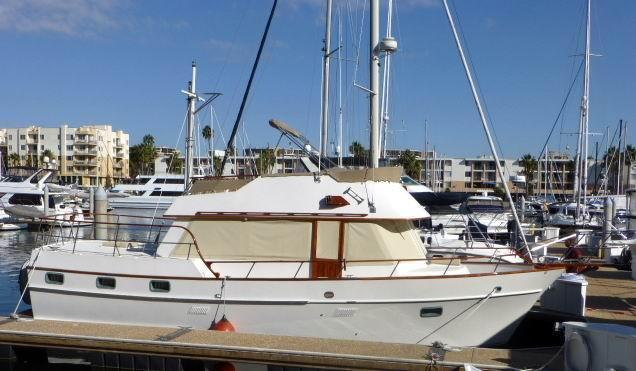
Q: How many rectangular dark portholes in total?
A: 4